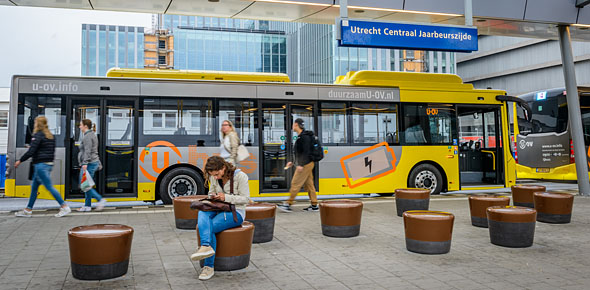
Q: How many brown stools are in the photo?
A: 11